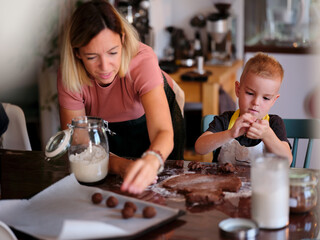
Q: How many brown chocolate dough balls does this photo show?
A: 5